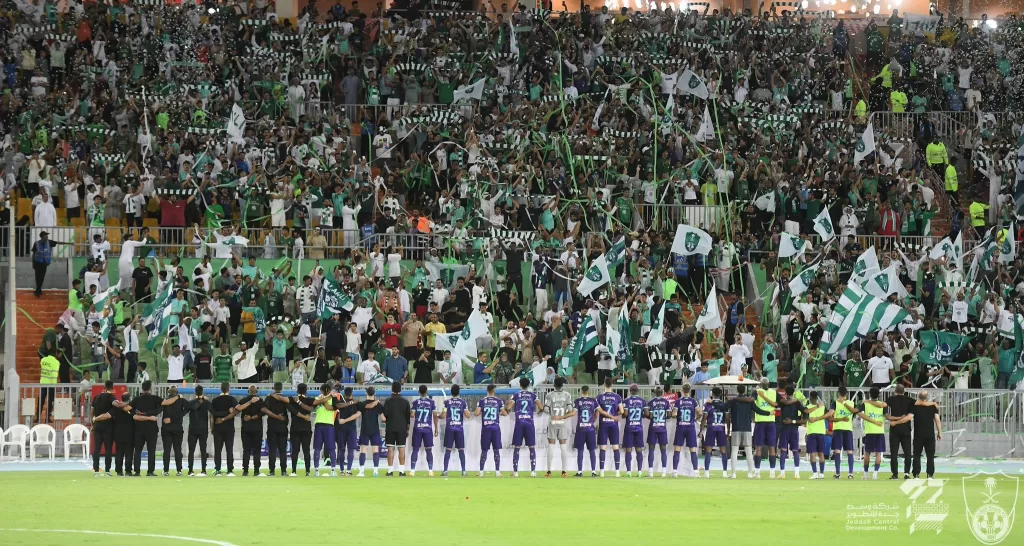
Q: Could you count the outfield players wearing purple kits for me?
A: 10